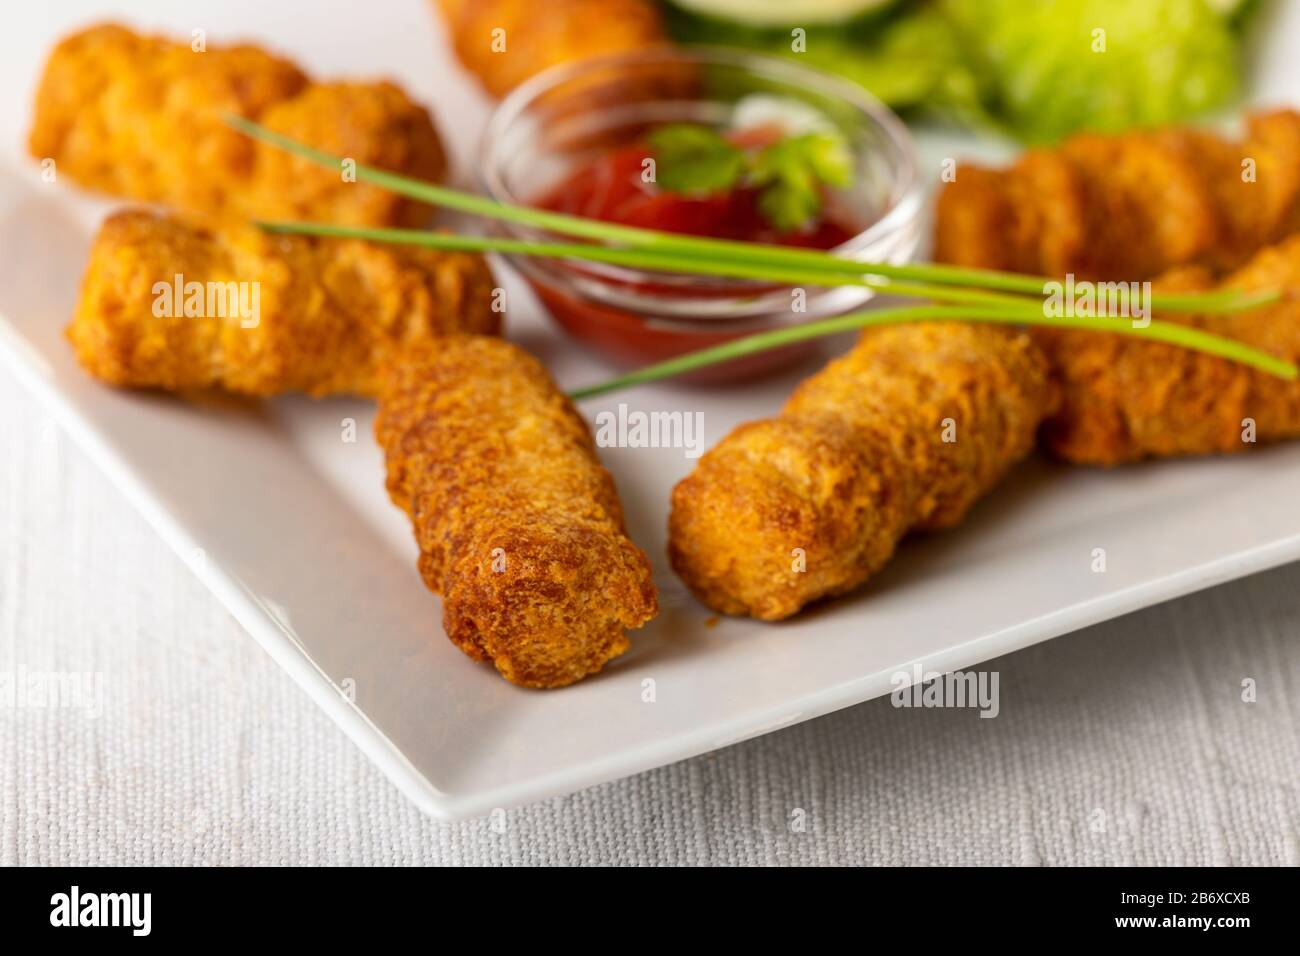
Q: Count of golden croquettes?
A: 7